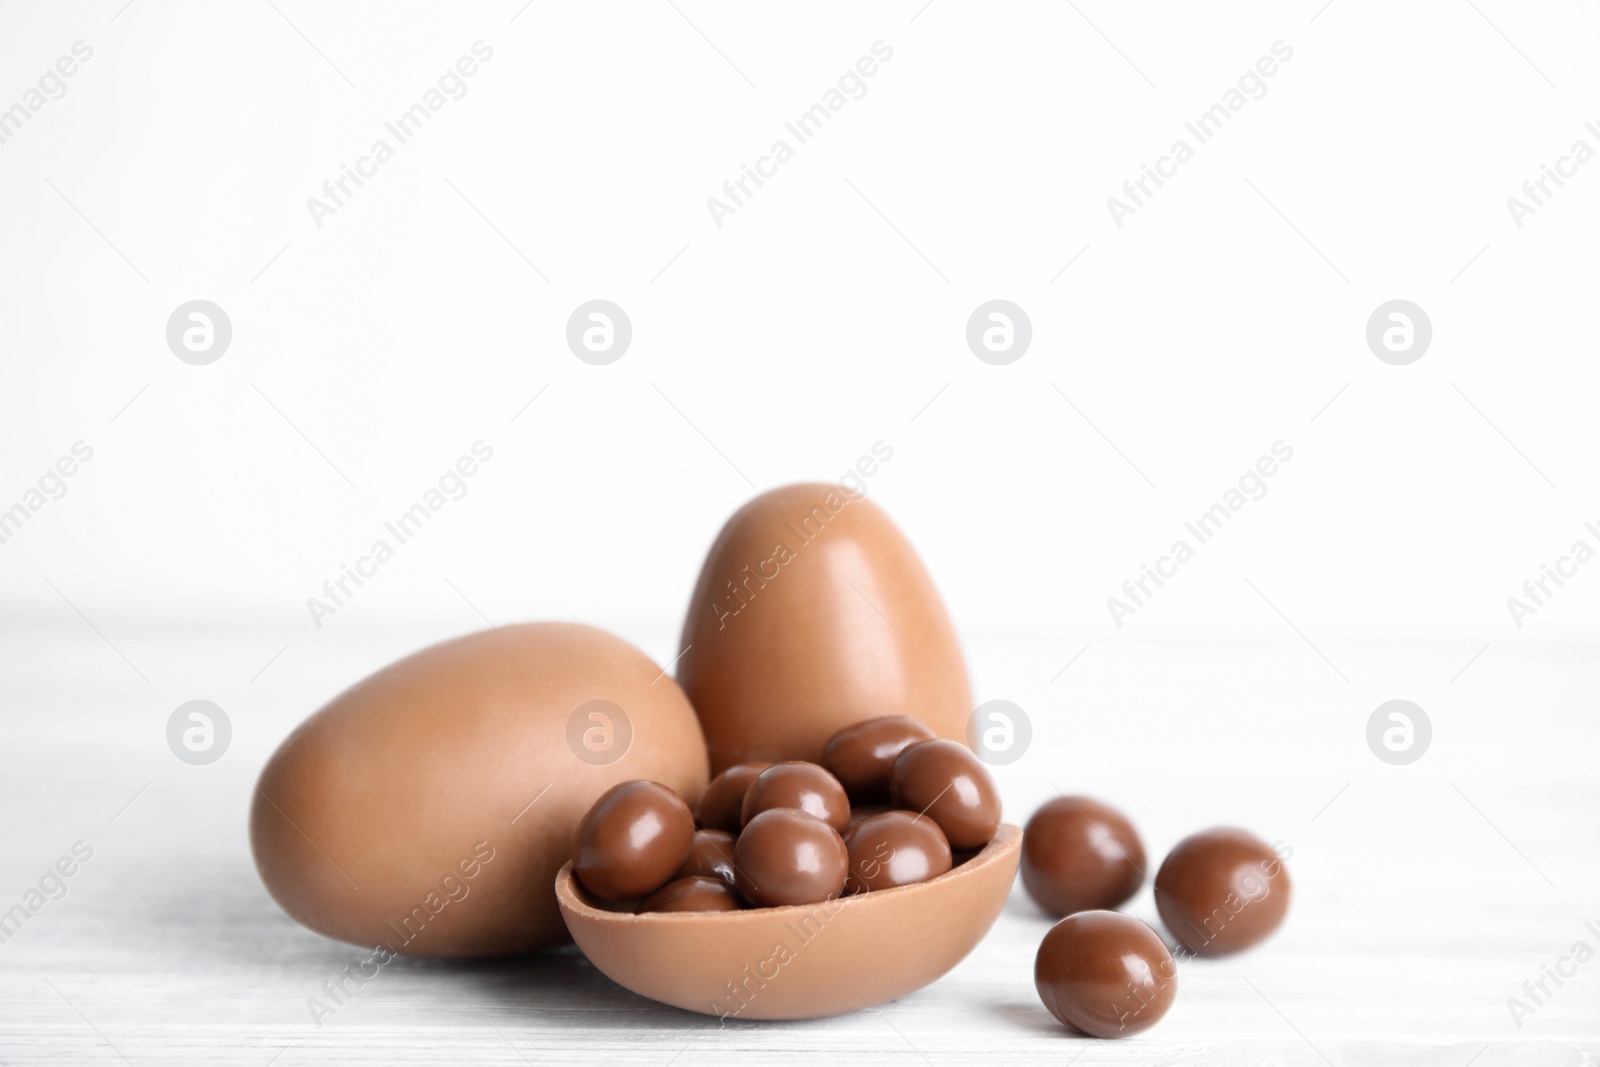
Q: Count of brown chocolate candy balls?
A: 13